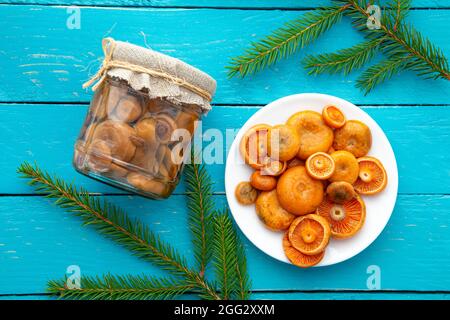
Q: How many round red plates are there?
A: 0